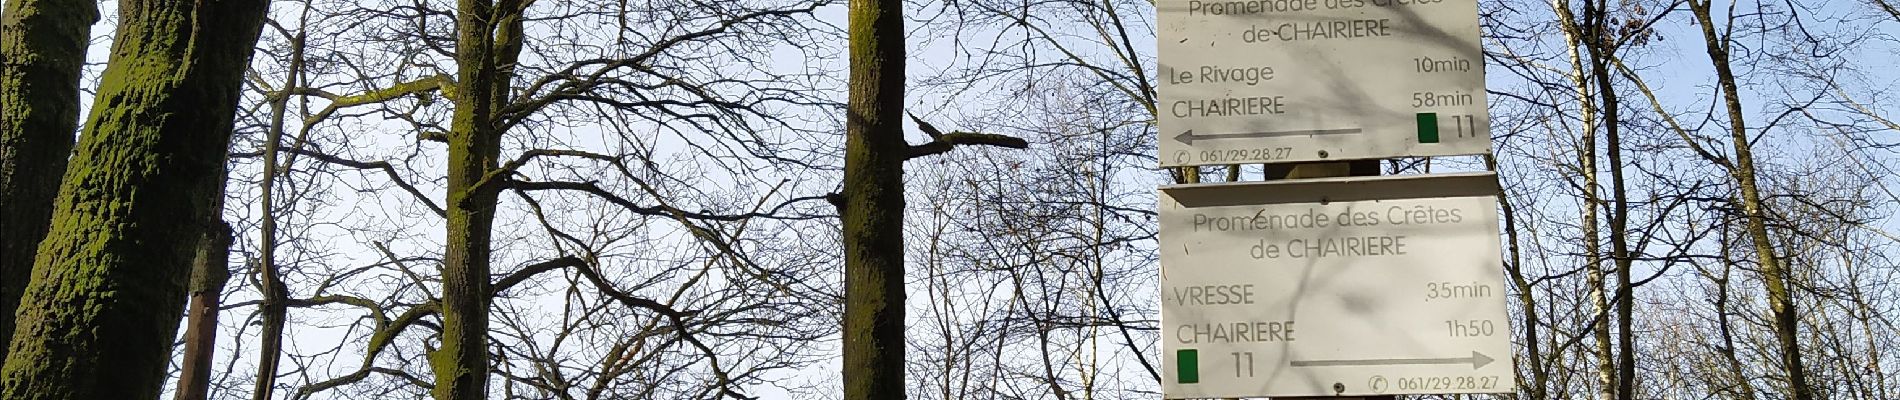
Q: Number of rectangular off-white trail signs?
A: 2